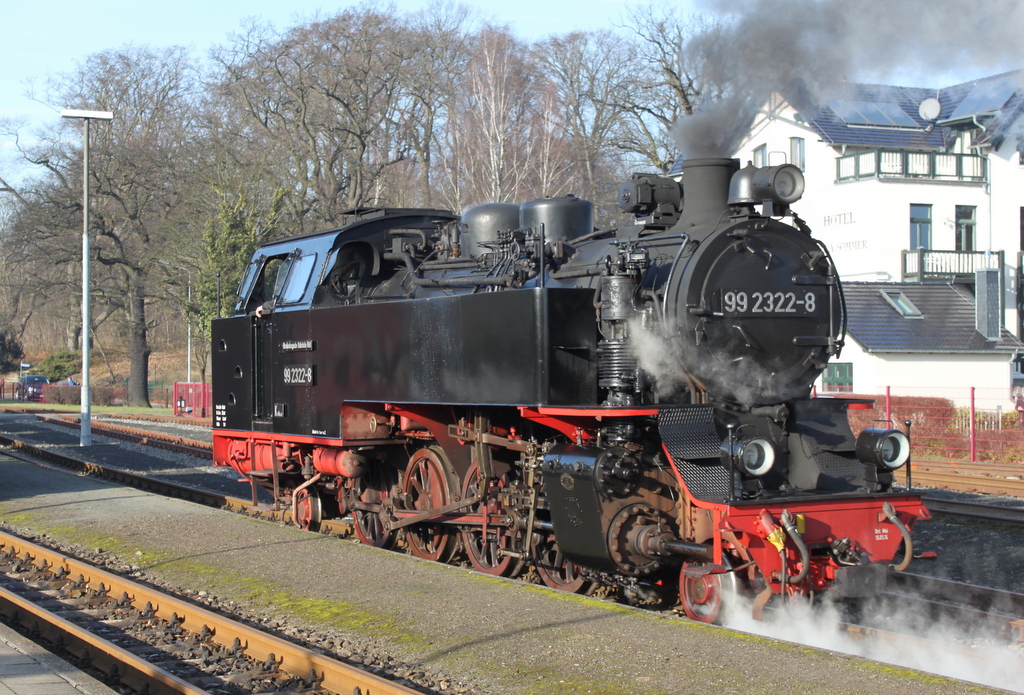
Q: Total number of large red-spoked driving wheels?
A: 4